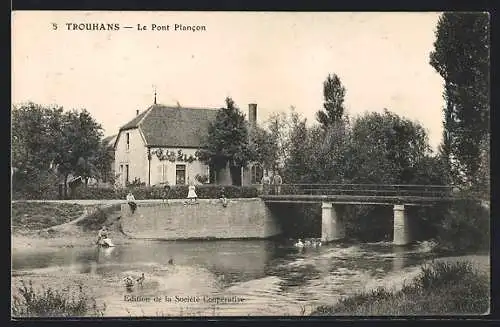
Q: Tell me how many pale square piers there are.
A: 2